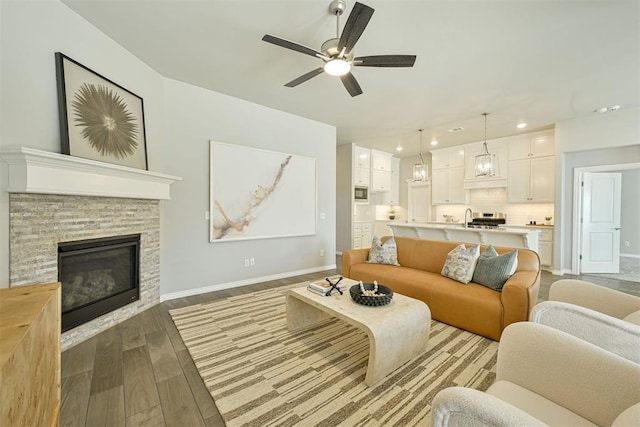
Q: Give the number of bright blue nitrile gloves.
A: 0